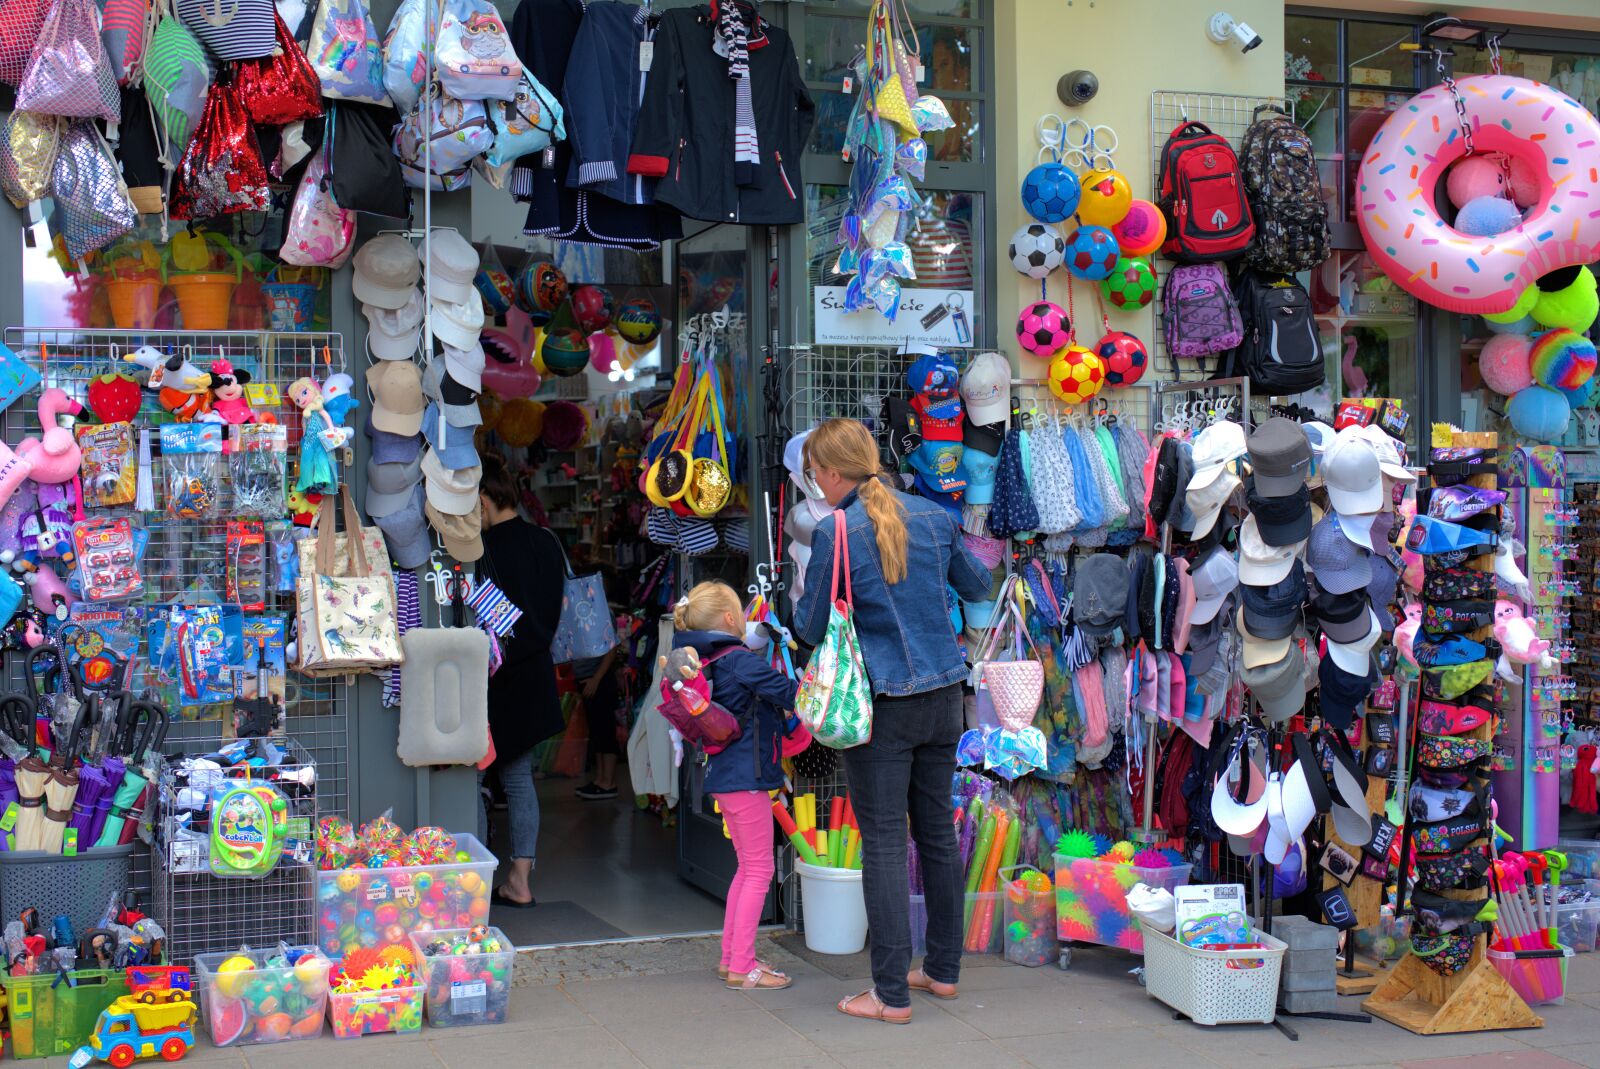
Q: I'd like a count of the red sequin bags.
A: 2